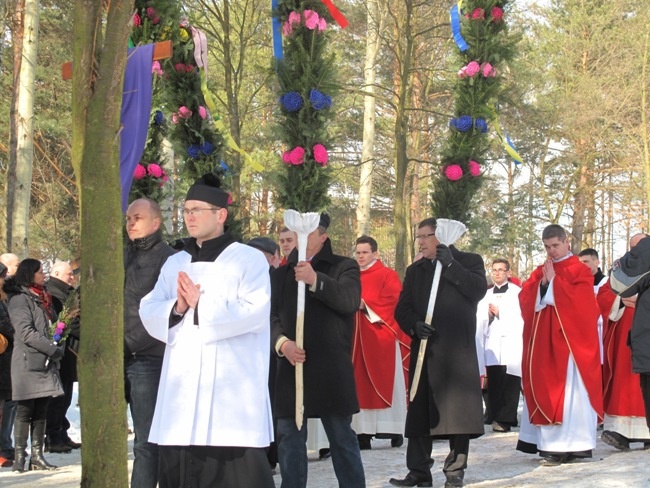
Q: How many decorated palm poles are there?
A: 4